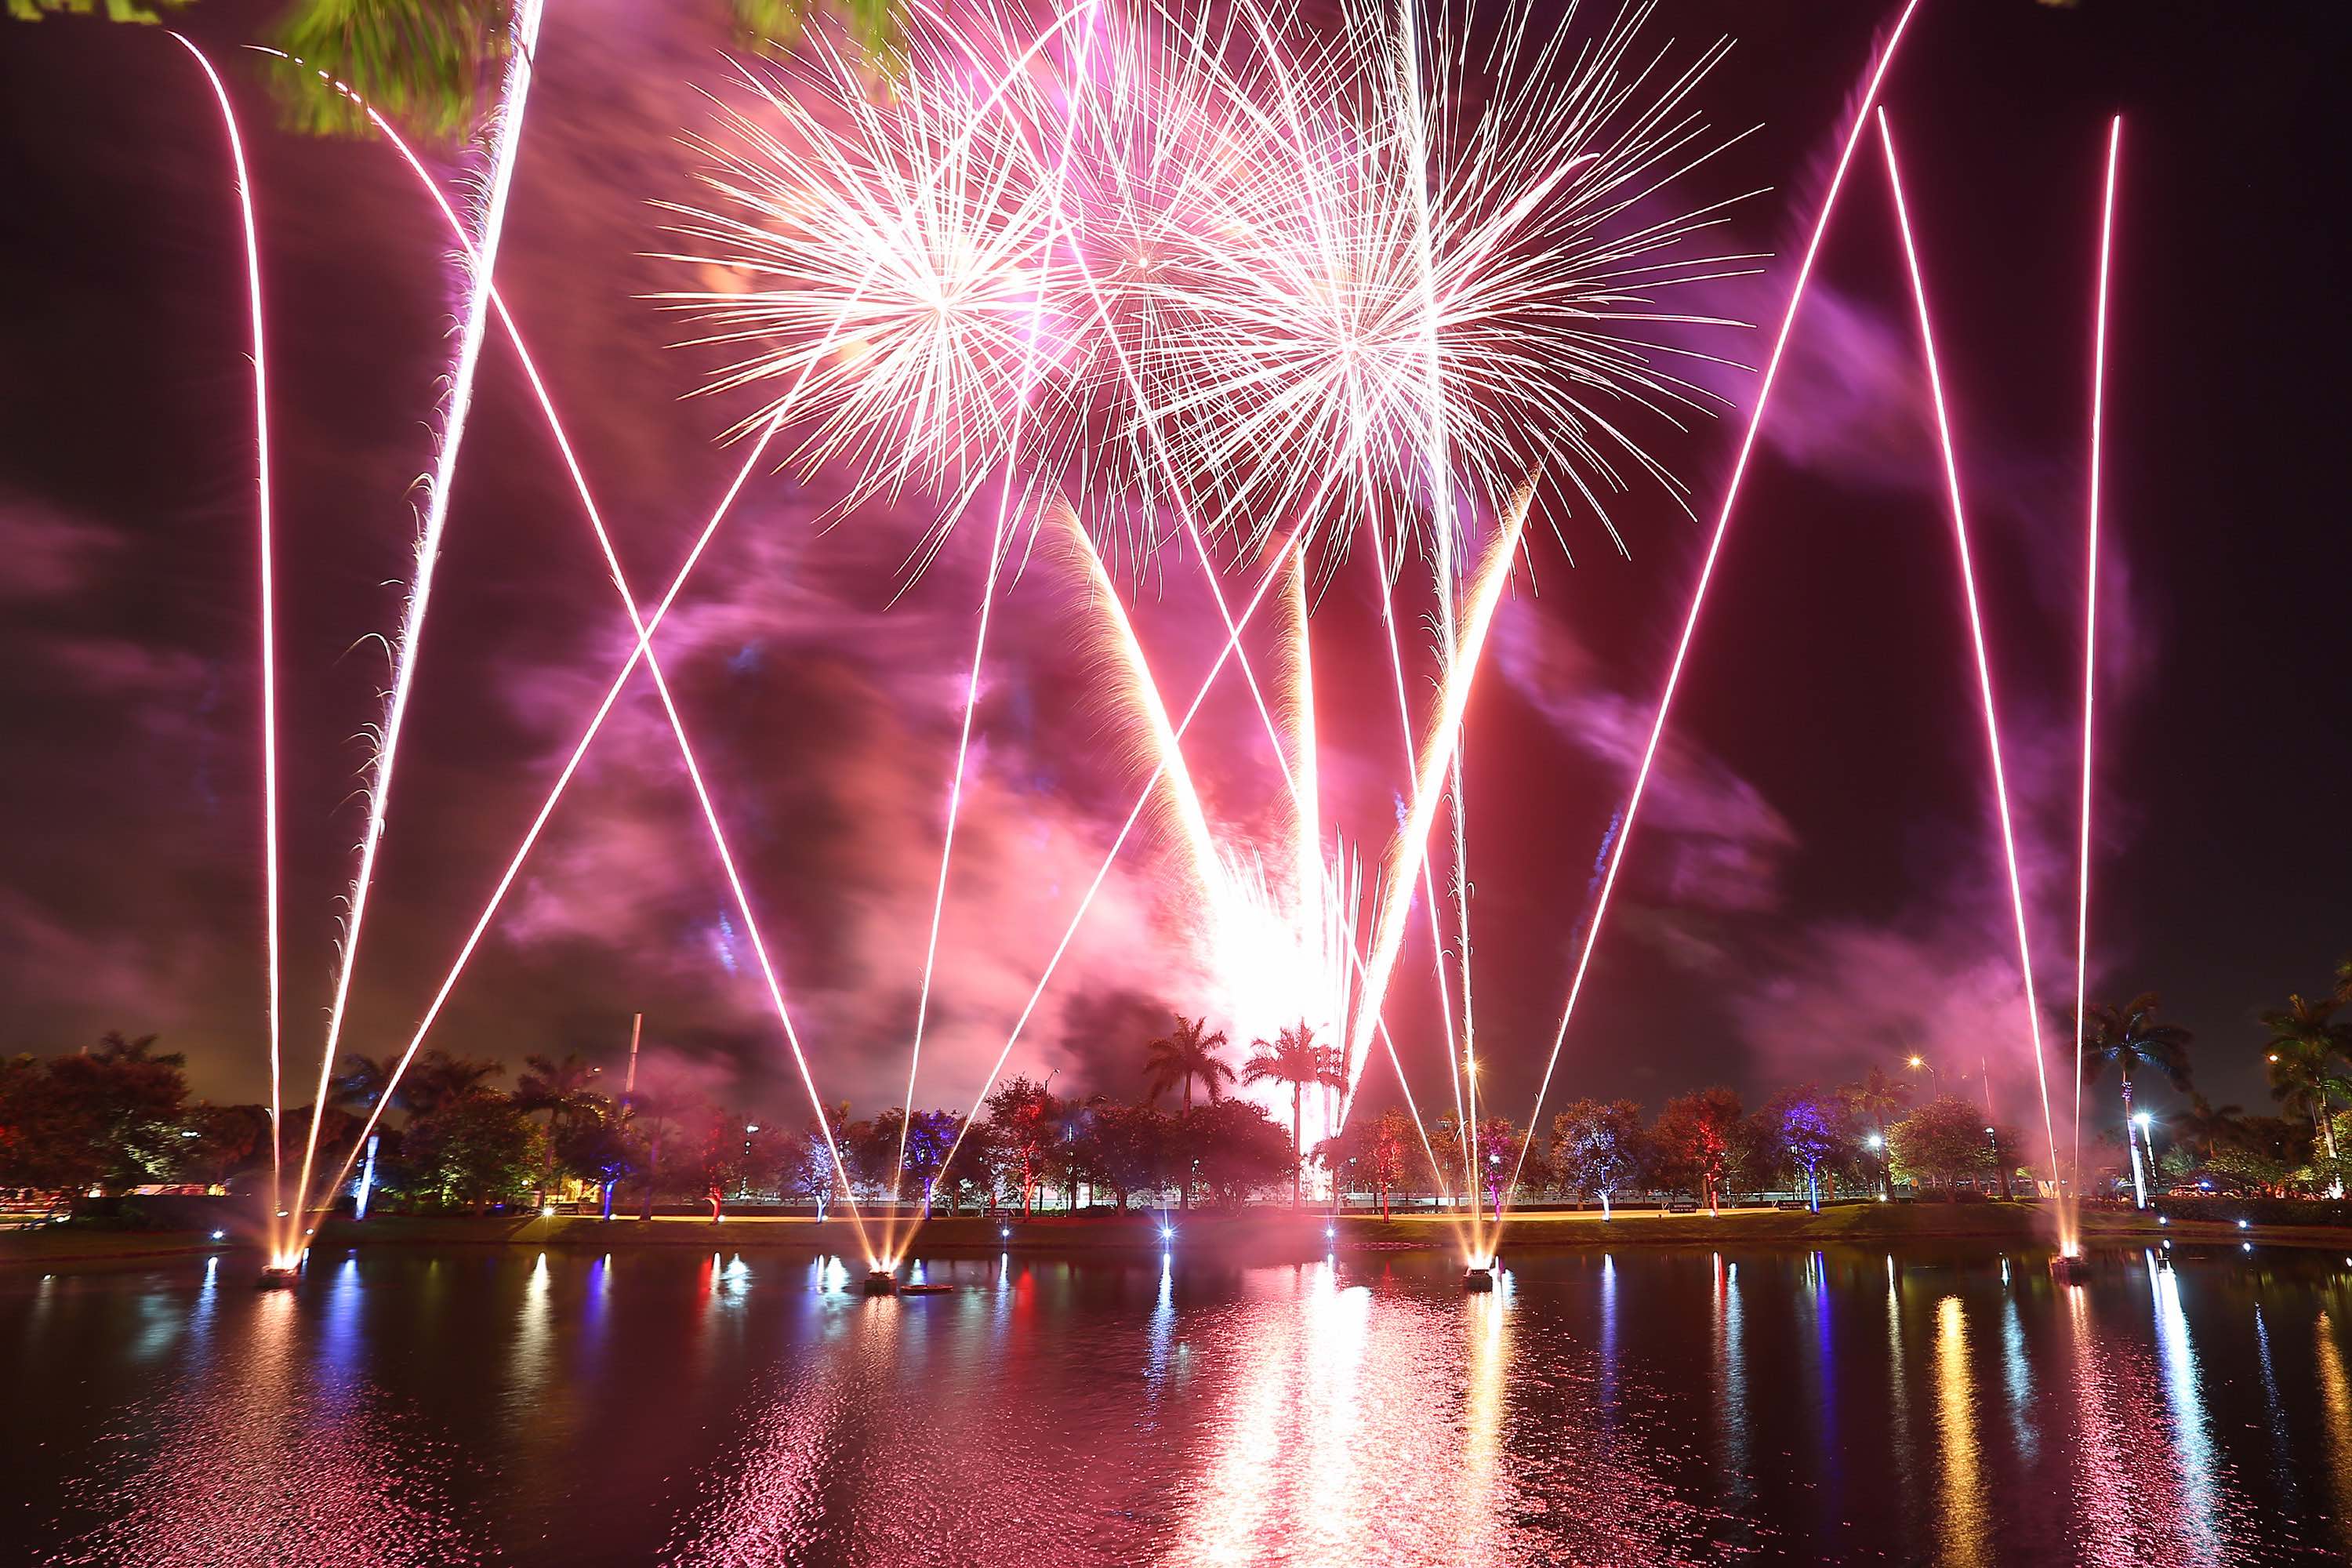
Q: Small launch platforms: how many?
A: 4